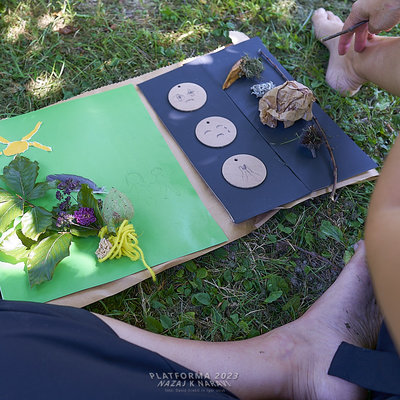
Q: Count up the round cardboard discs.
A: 3